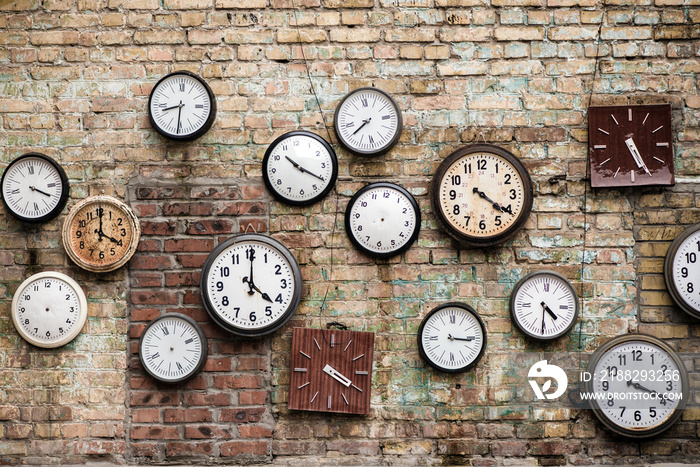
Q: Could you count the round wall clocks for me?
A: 14